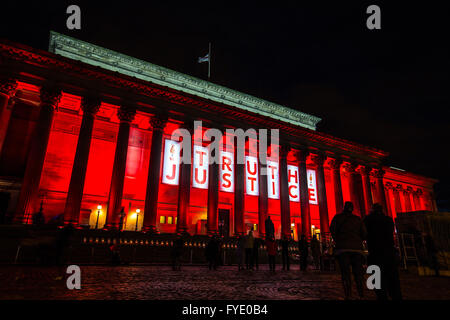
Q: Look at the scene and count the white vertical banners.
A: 7